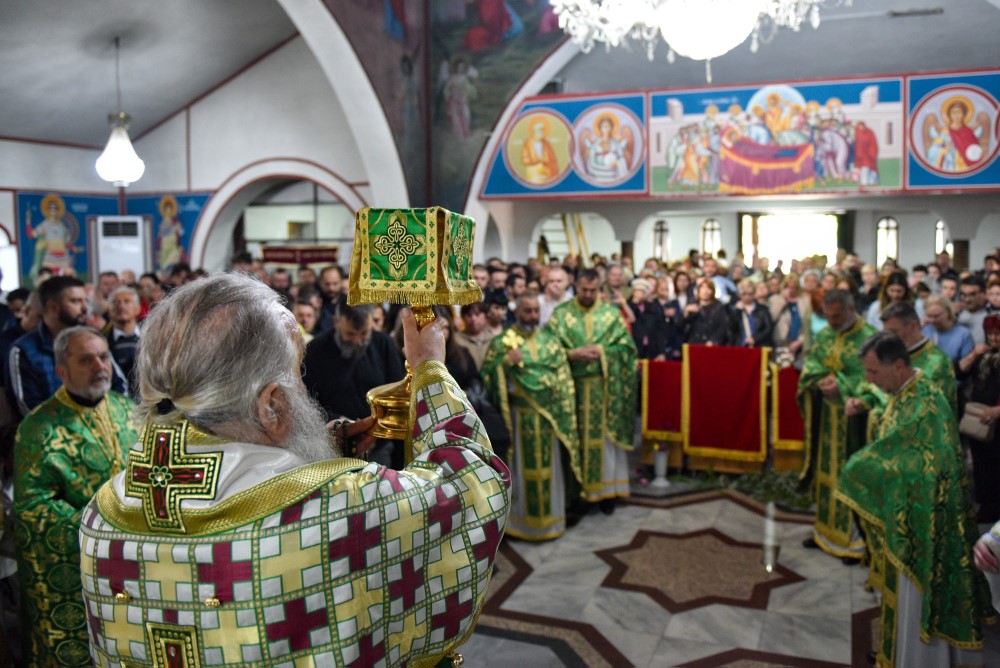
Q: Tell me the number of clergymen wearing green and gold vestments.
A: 6